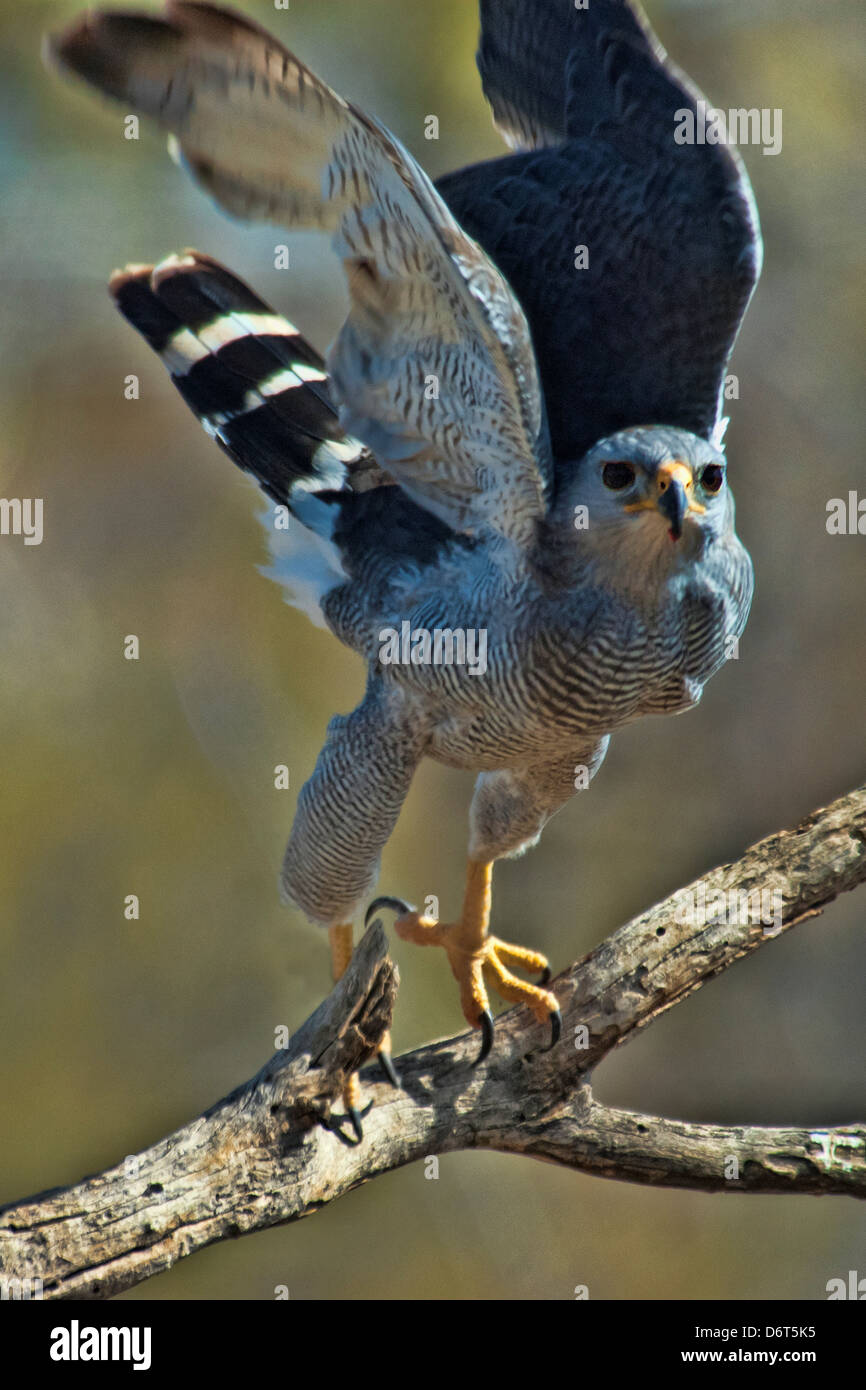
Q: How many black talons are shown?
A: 6